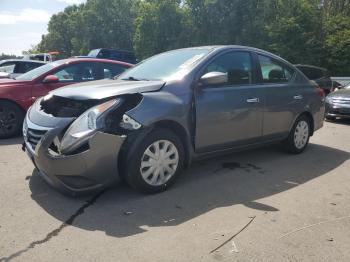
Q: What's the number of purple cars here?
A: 0